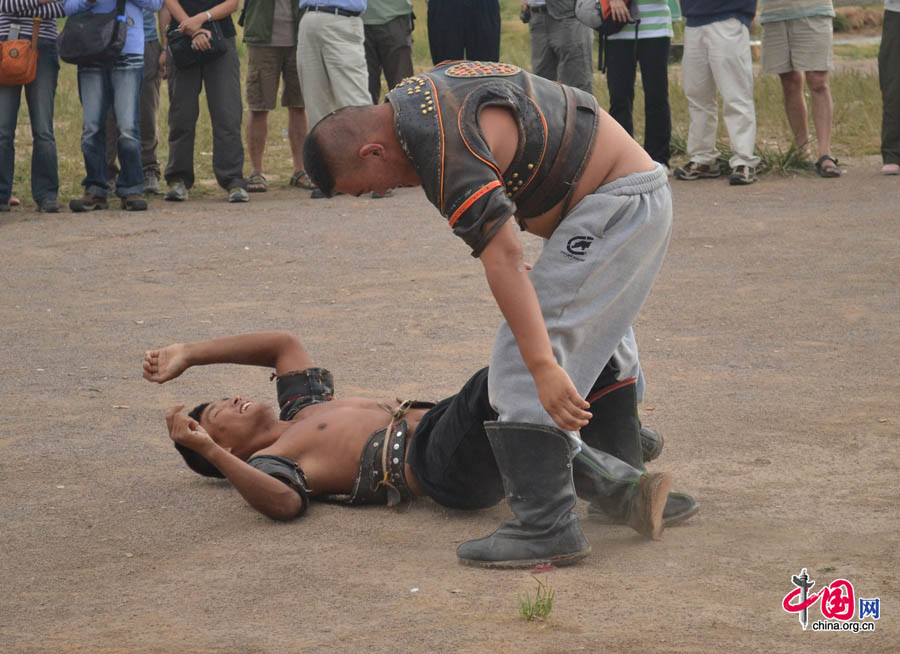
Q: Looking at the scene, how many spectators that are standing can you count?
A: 13